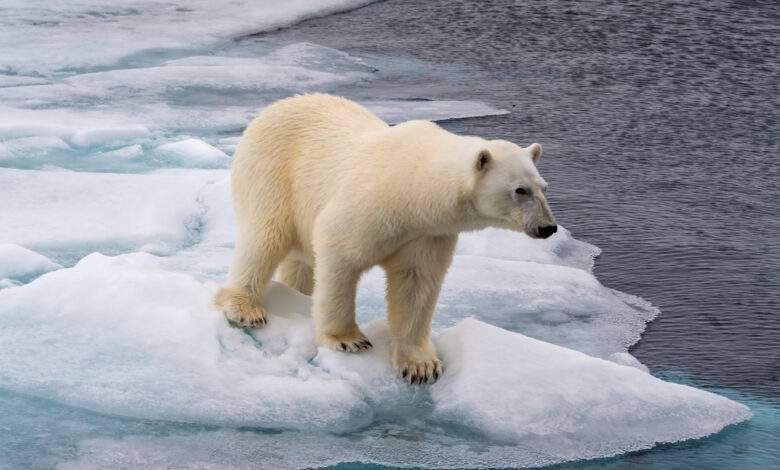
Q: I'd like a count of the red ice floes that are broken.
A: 0